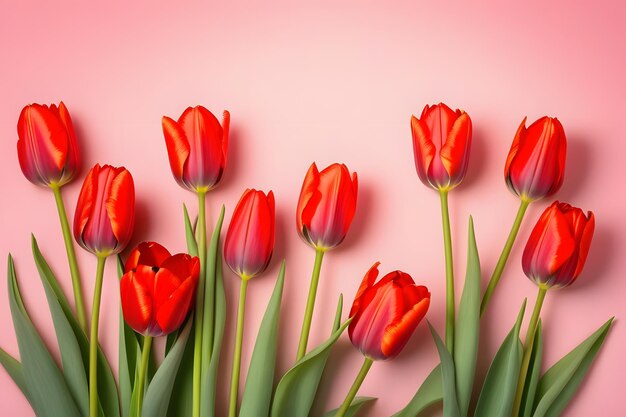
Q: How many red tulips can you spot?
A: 10